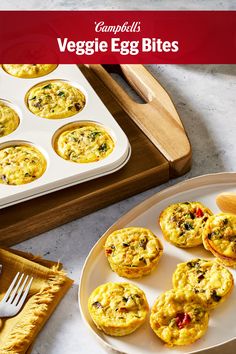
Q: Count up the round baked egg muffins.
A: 11